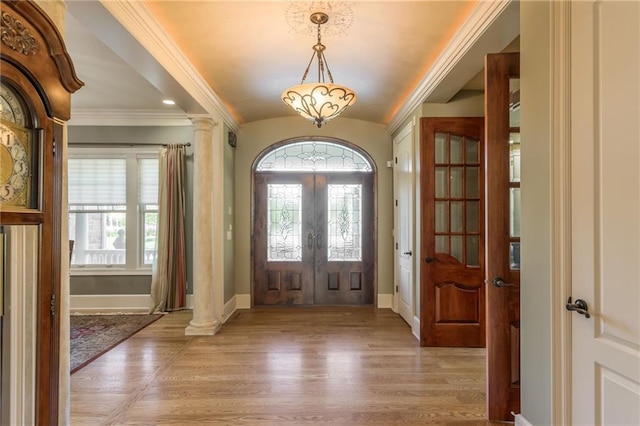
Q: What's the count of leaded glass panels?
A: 3